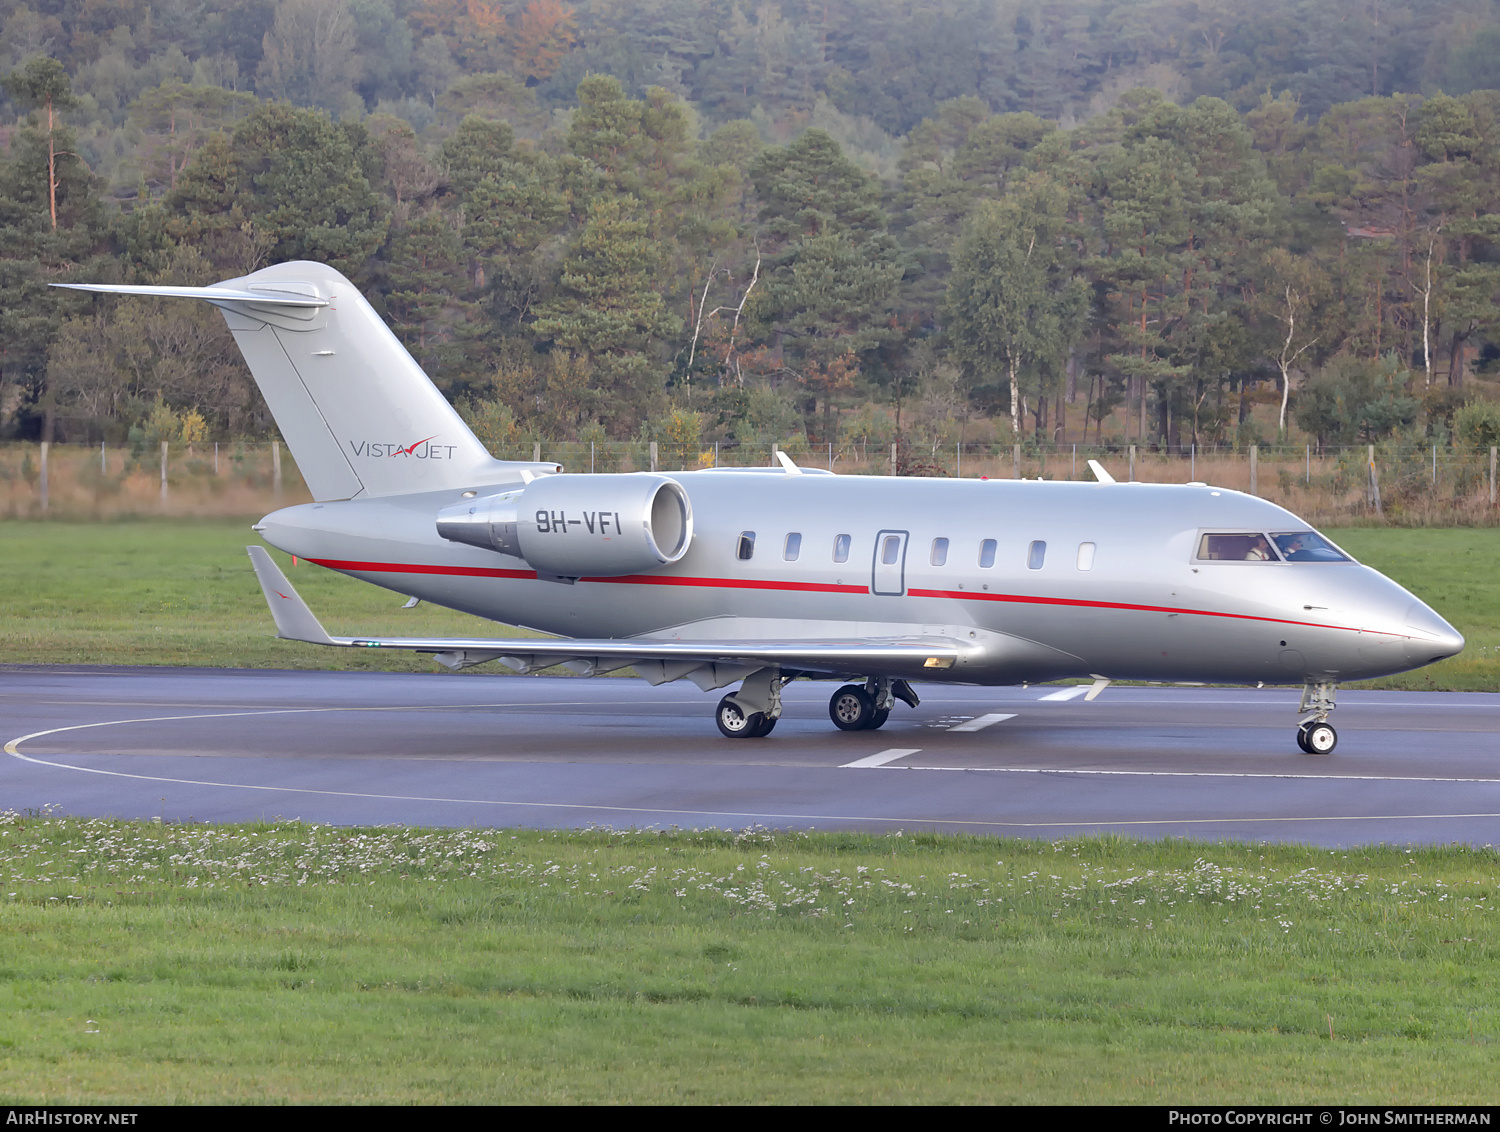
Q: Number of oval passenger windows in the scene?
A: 8